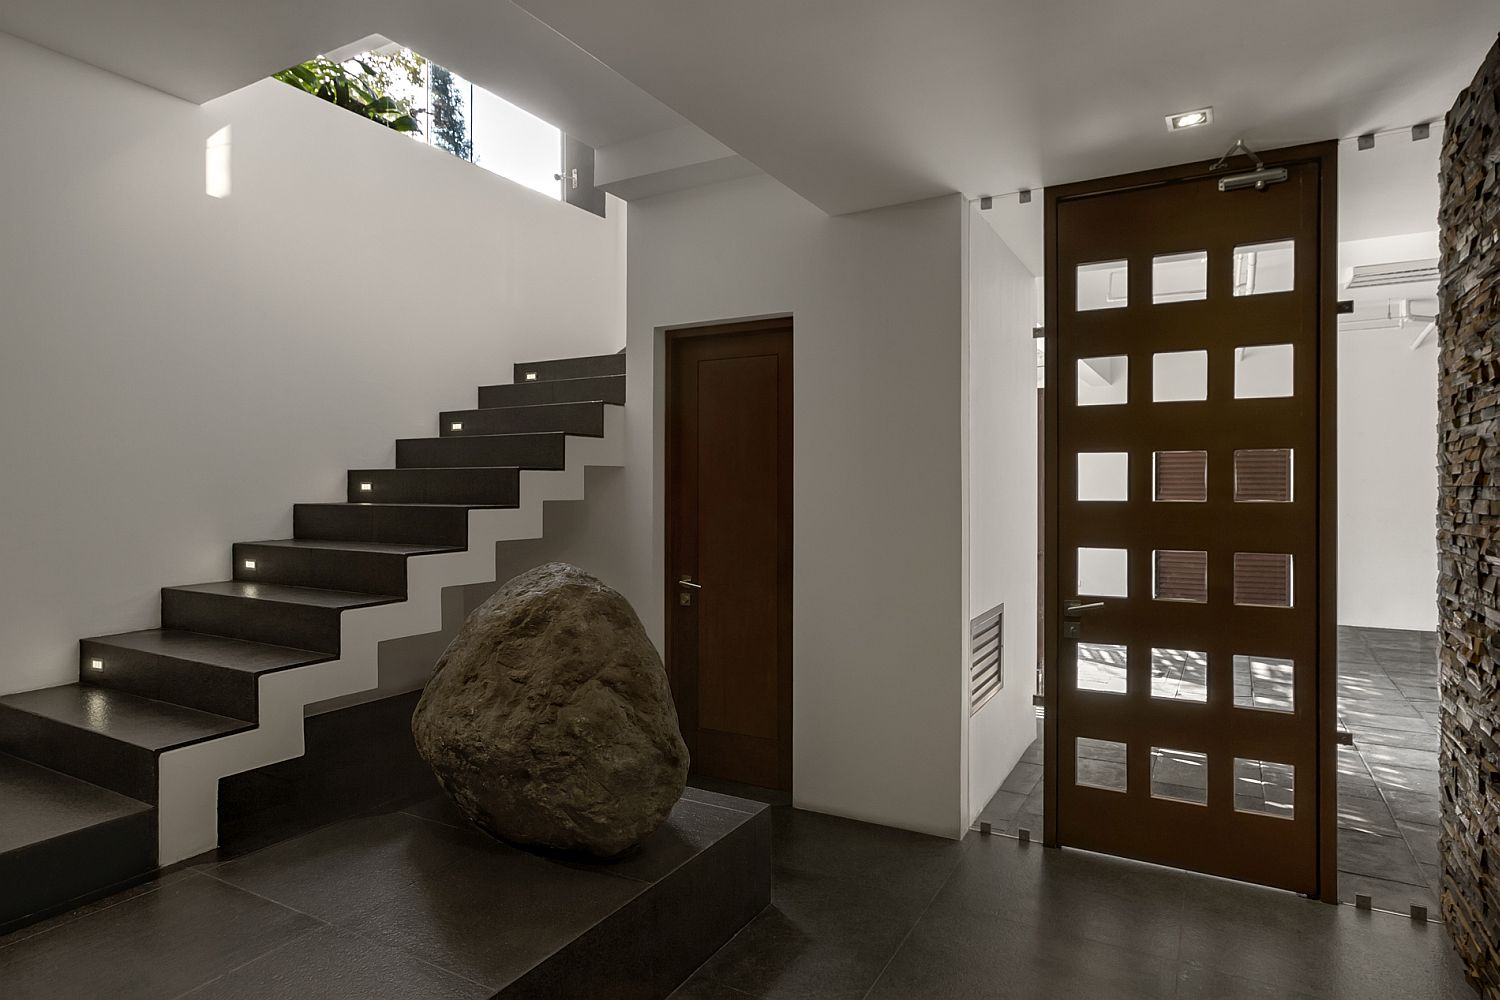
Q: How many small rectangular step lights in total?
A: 5